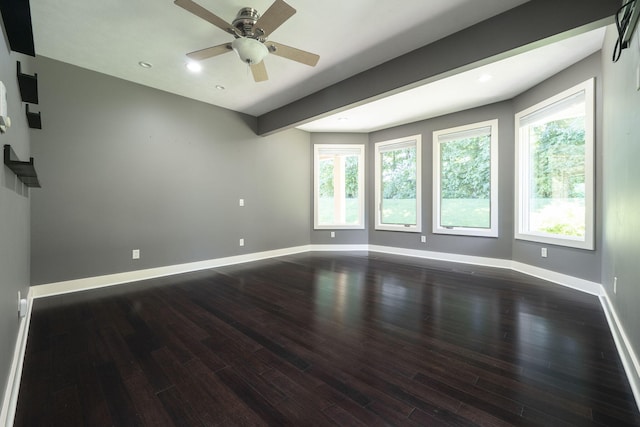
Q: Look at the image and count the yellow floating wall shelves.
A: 0